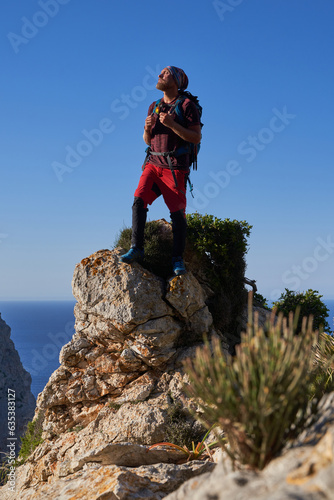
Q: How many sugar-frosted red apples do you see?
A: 0